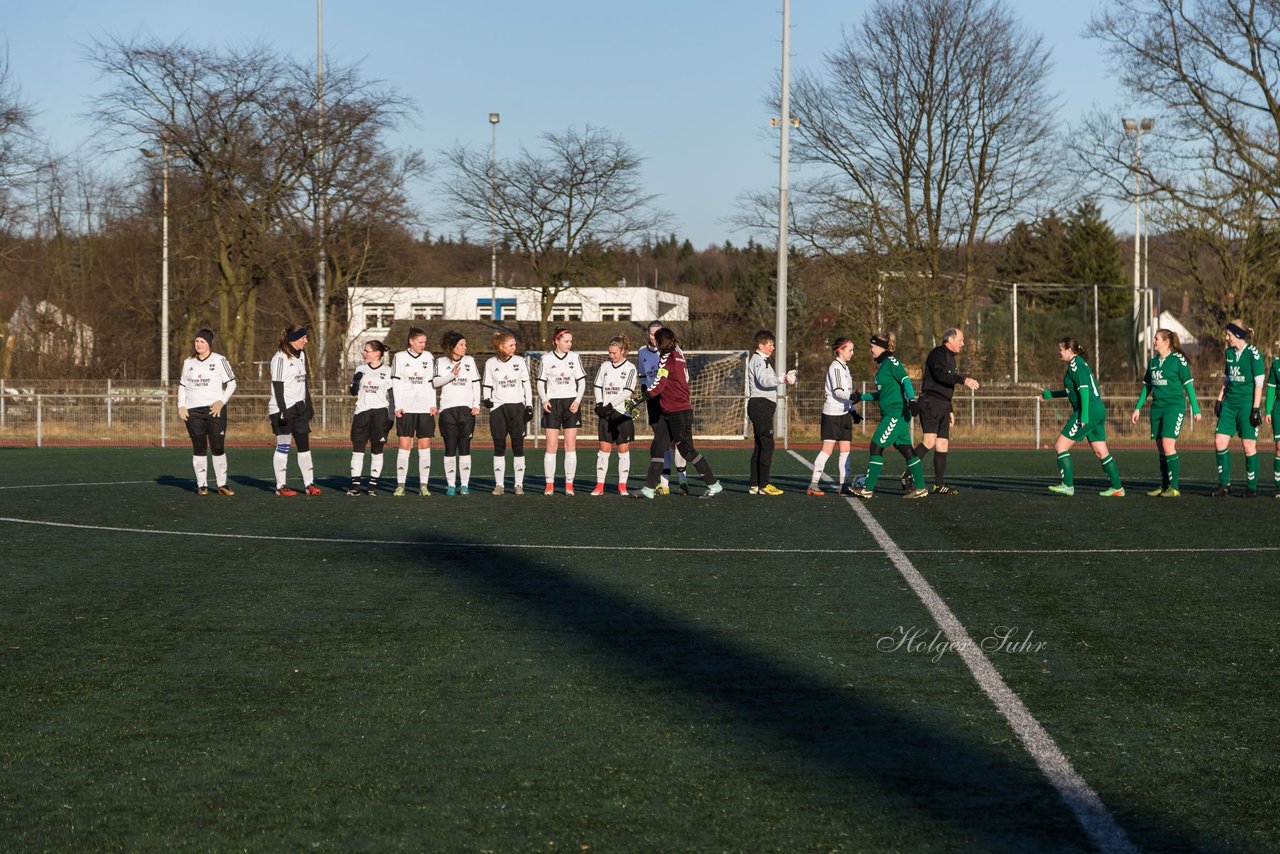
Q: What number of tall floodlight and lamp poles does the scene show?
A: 5